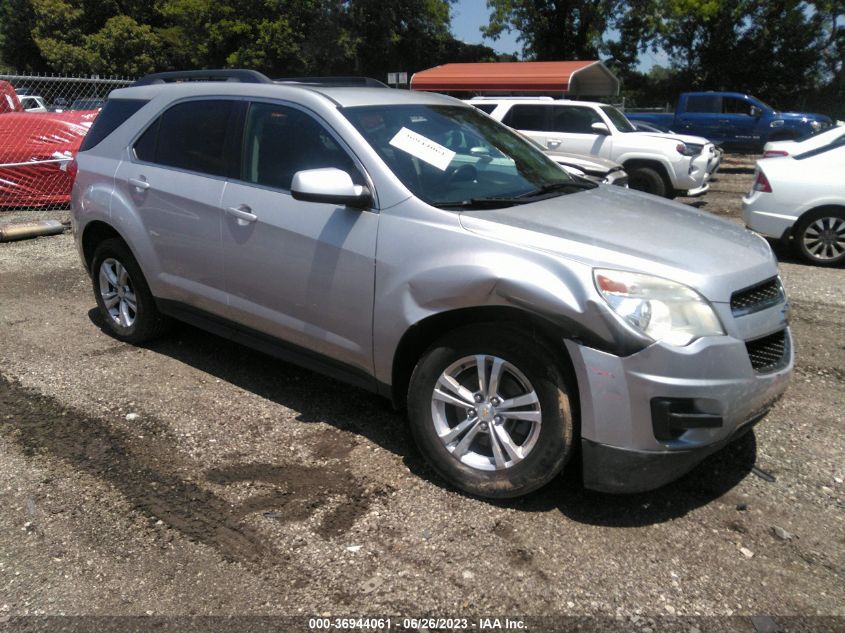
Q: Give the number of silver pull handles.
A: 2